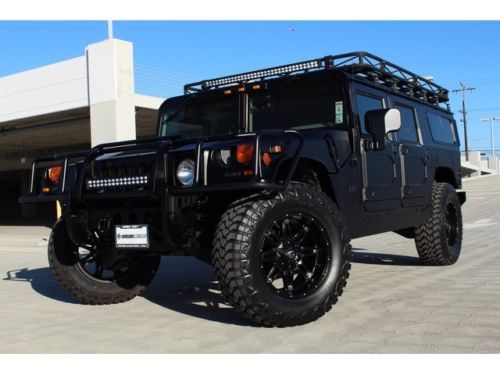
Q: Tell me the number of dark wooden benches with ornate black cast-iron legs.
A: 0